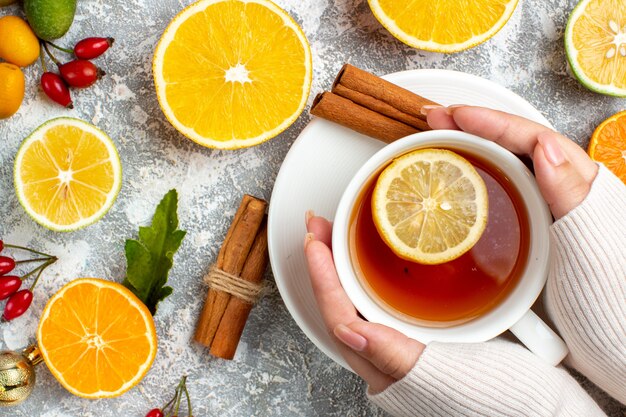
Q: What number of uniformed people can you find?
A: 0